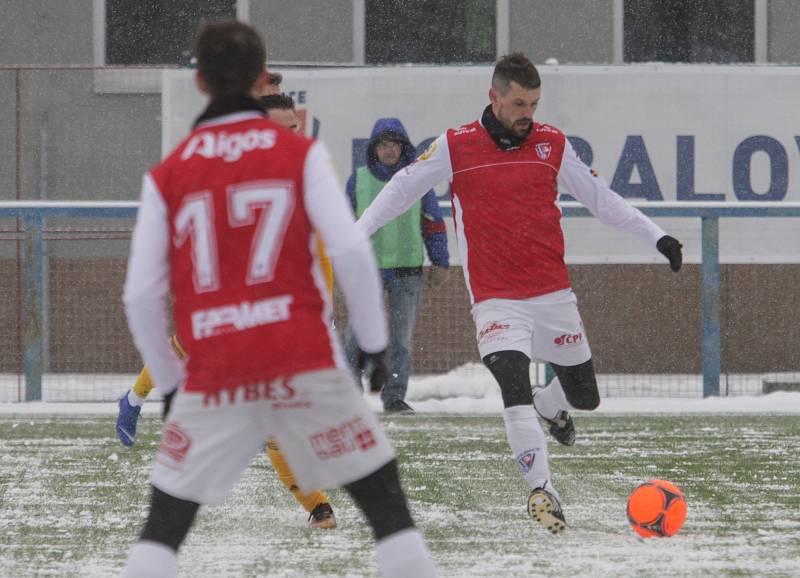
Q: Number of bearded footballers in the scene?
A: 1